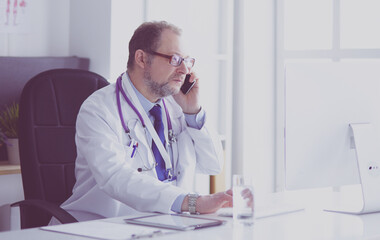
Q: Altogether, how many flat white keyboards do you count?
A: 1